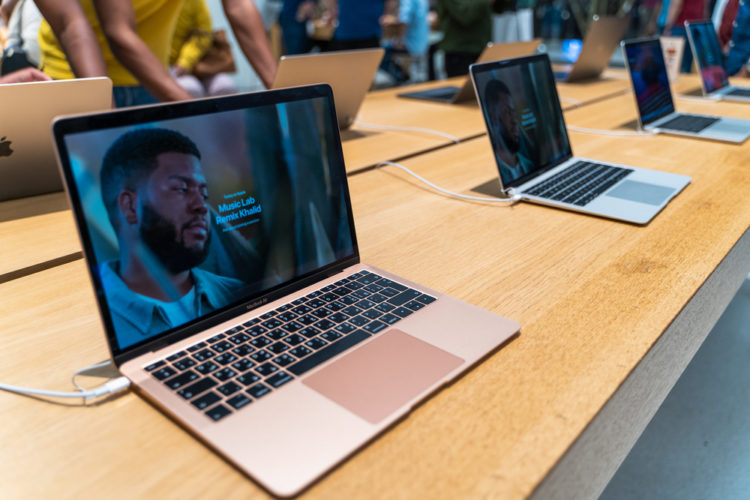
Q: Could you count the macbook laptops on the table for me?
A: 8